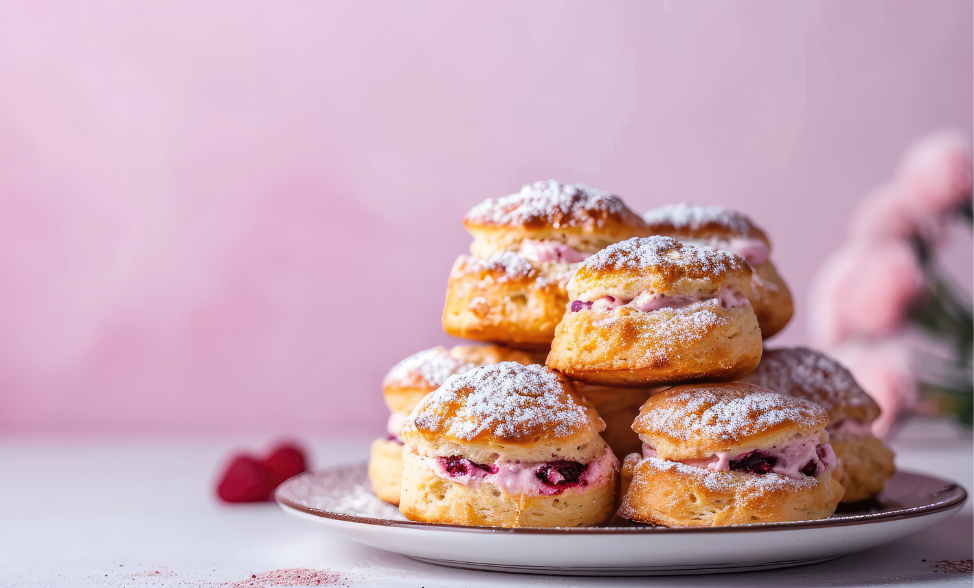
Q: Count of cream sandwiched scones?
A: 7